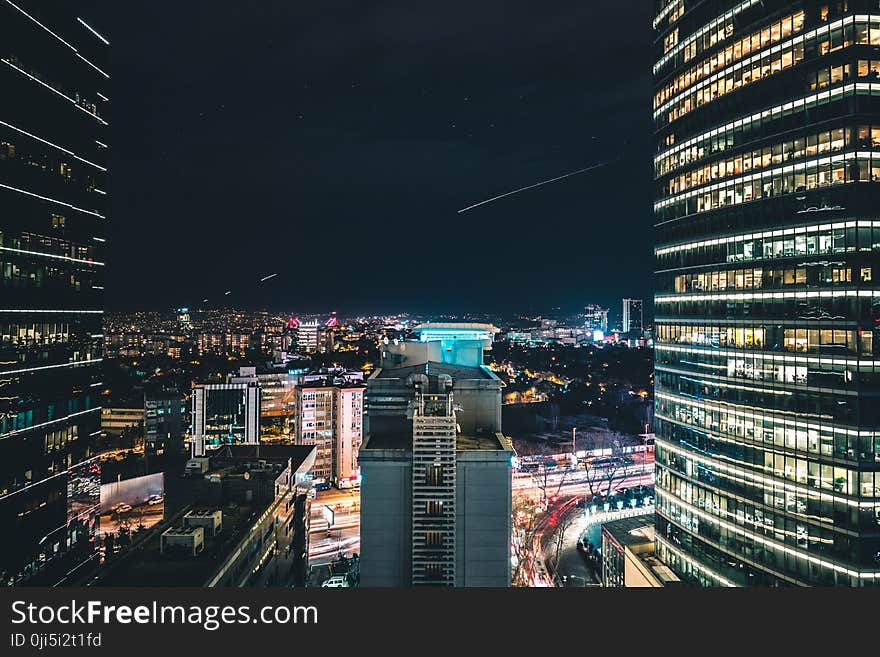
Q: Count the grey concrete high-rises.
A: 1